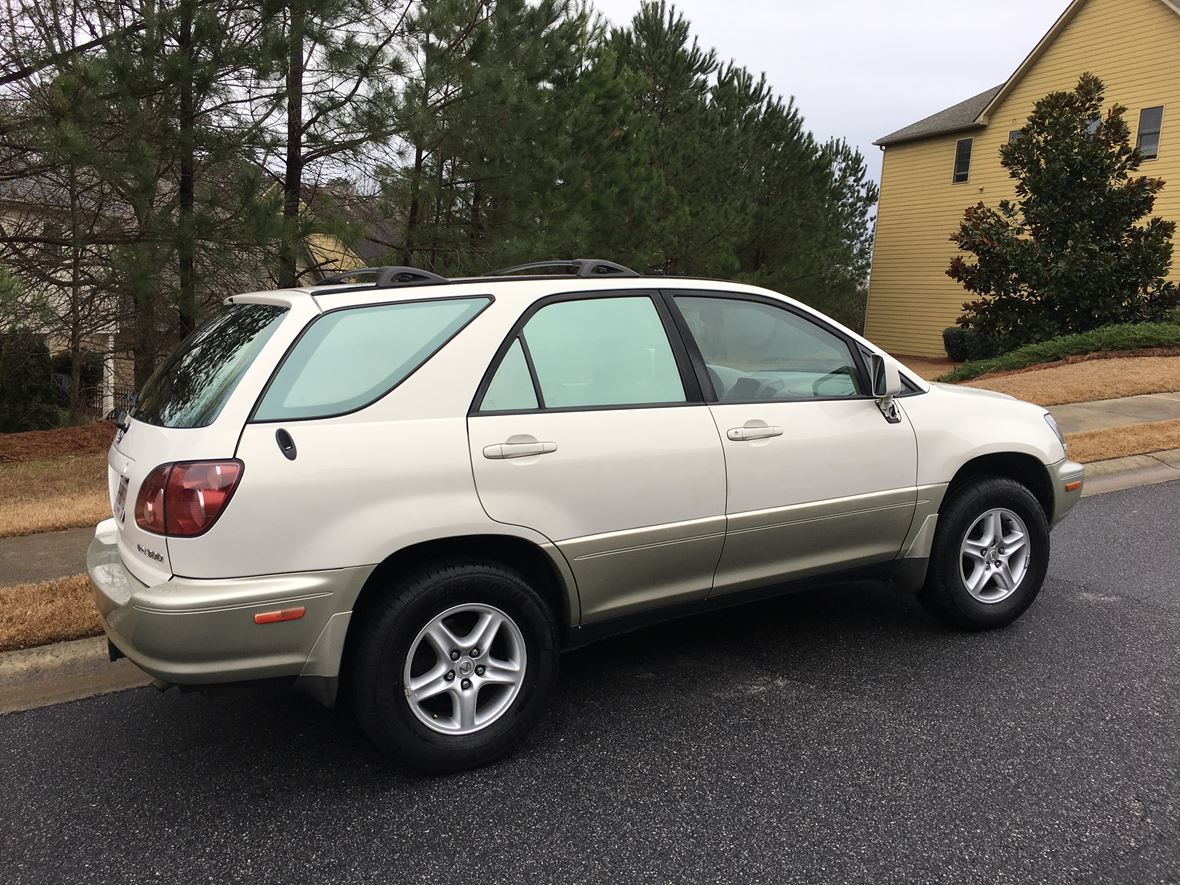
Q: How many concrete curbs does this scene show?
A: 1